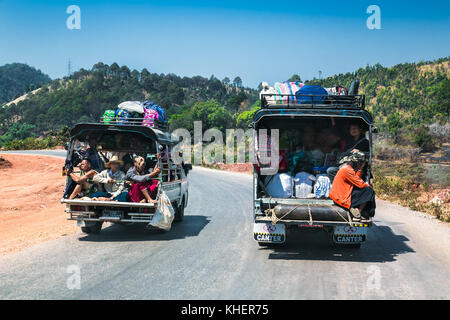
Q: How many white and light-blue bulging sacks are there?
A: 3